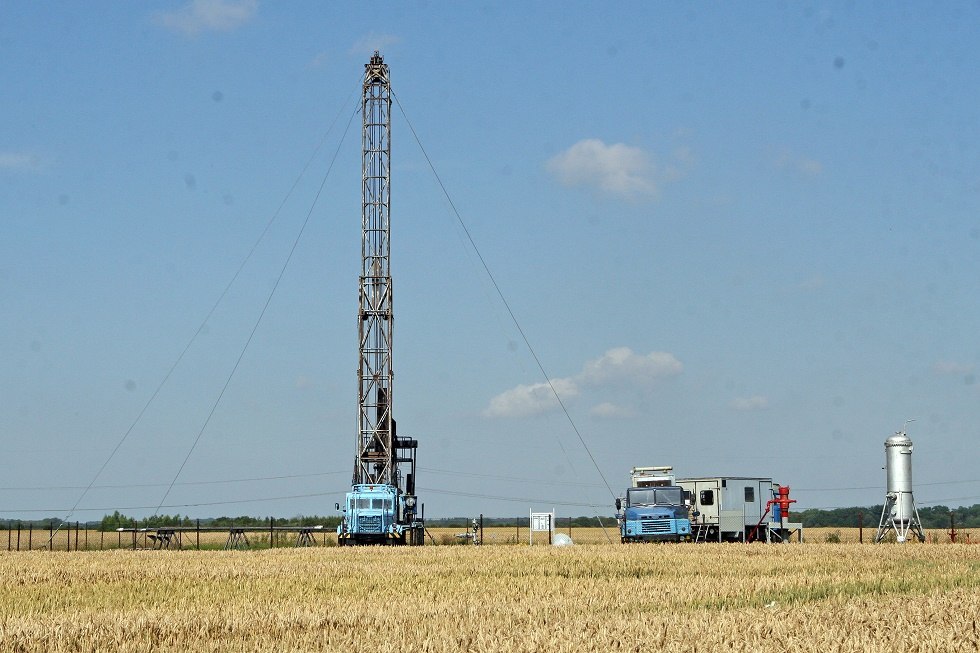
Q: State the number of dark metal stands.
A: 3